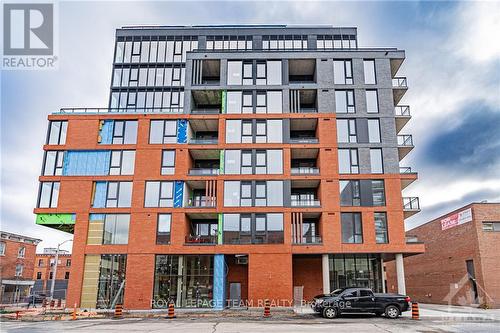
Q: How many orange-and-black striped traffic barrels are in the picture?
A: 4